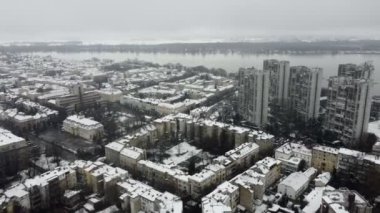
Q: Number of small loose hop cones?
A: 0